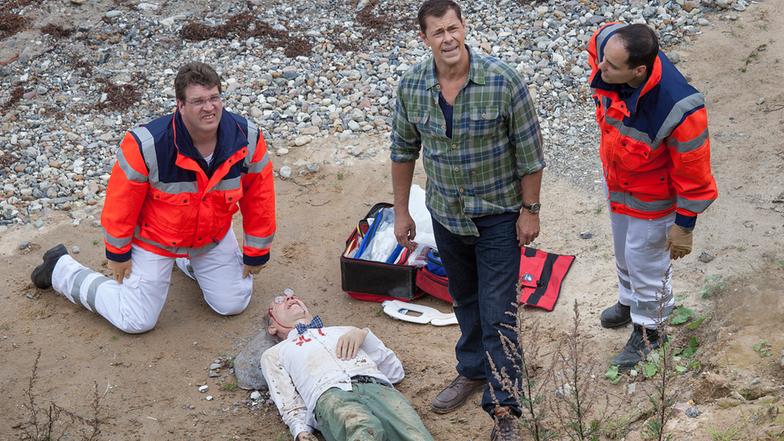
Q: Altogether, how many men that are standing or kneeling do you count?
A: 3